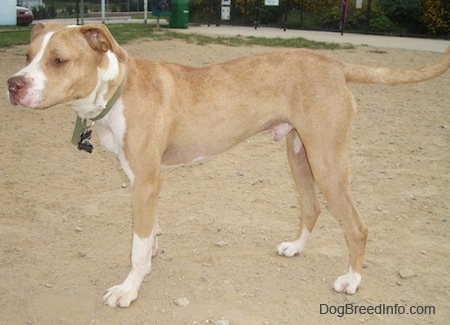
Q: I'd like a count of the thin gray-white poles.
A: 2